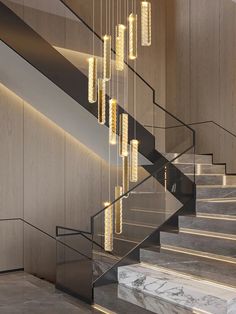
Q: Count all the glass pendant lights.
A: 12